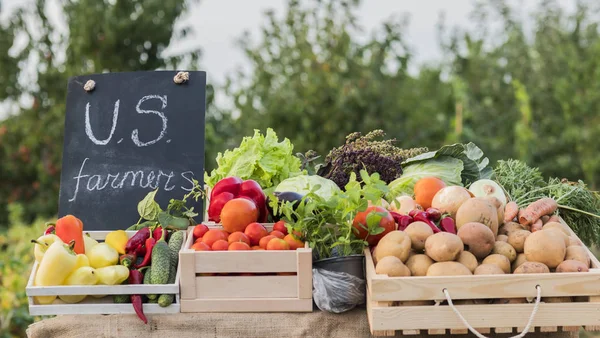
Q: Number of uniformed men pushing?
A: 0